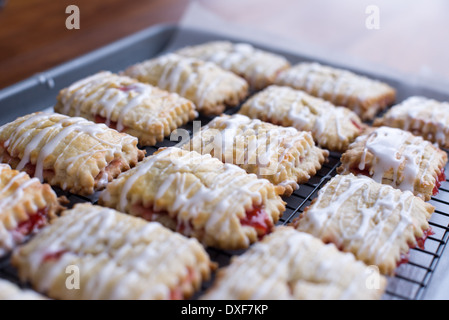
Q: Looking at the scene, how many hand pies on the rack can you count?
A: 15